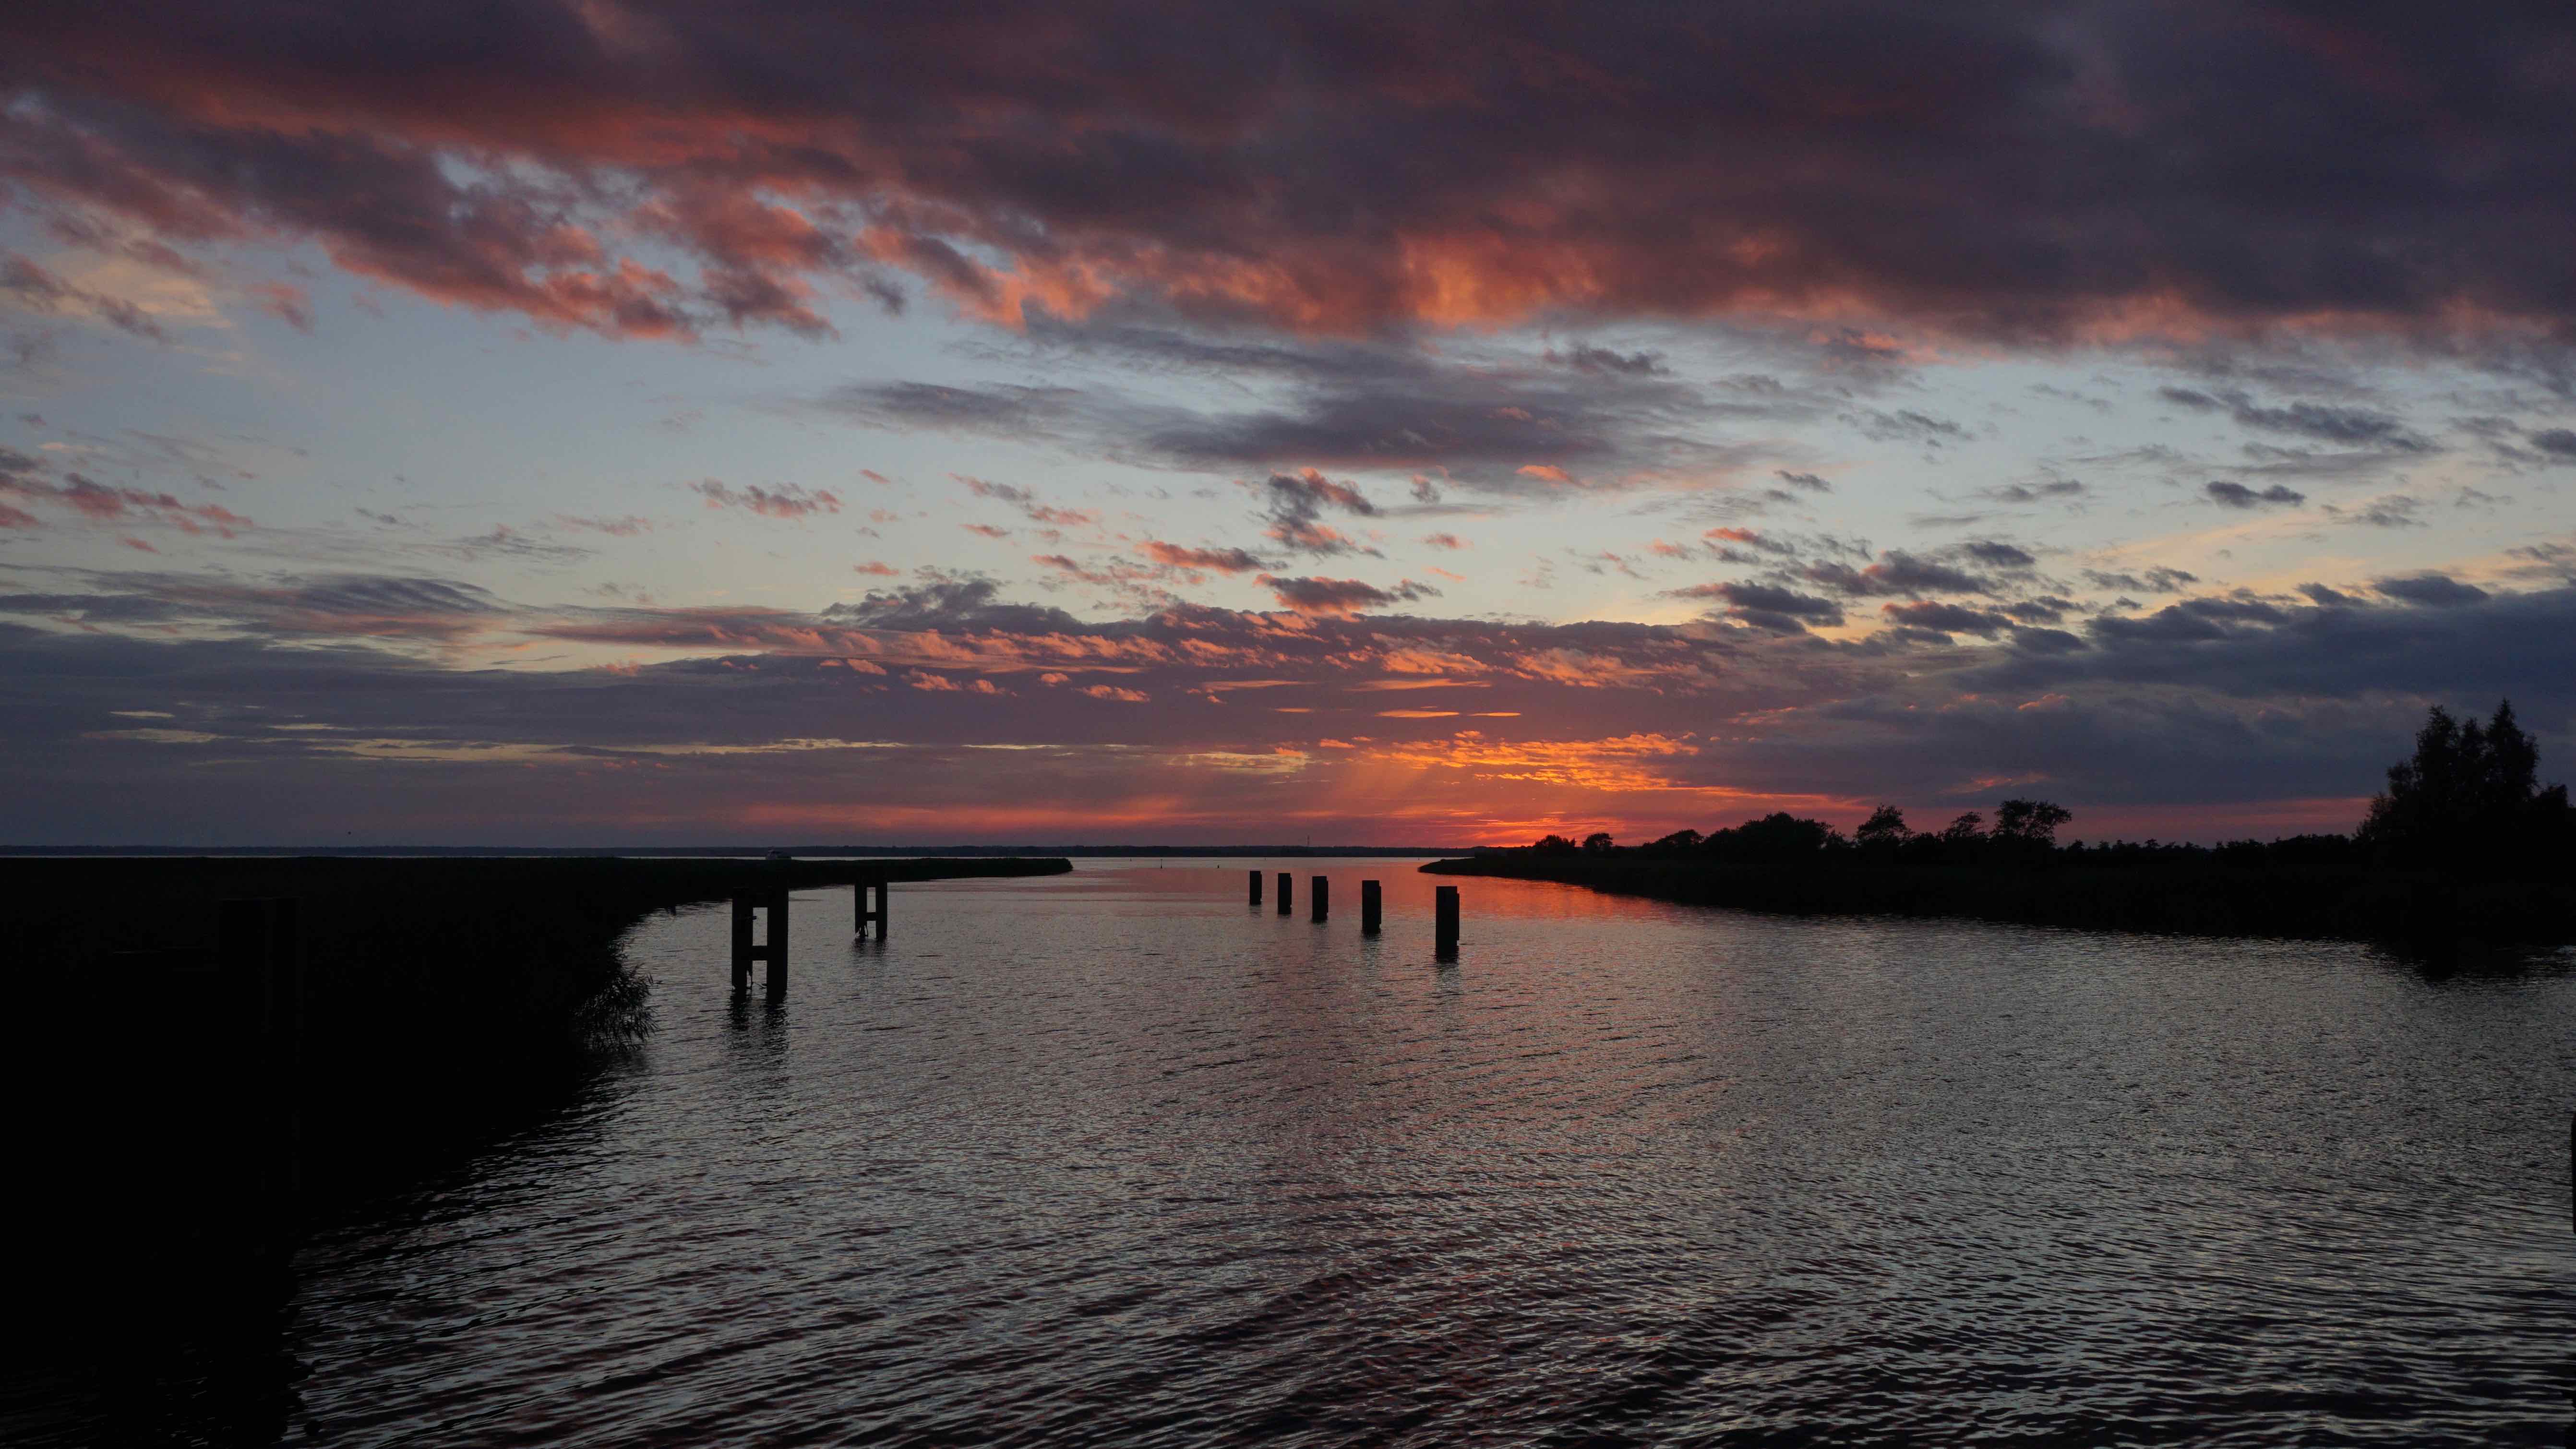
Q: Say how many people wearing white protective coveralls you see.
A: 0